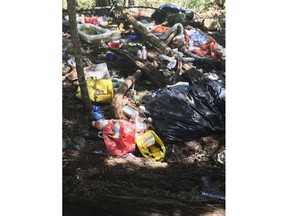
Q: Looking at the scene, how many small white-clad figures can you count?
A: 0